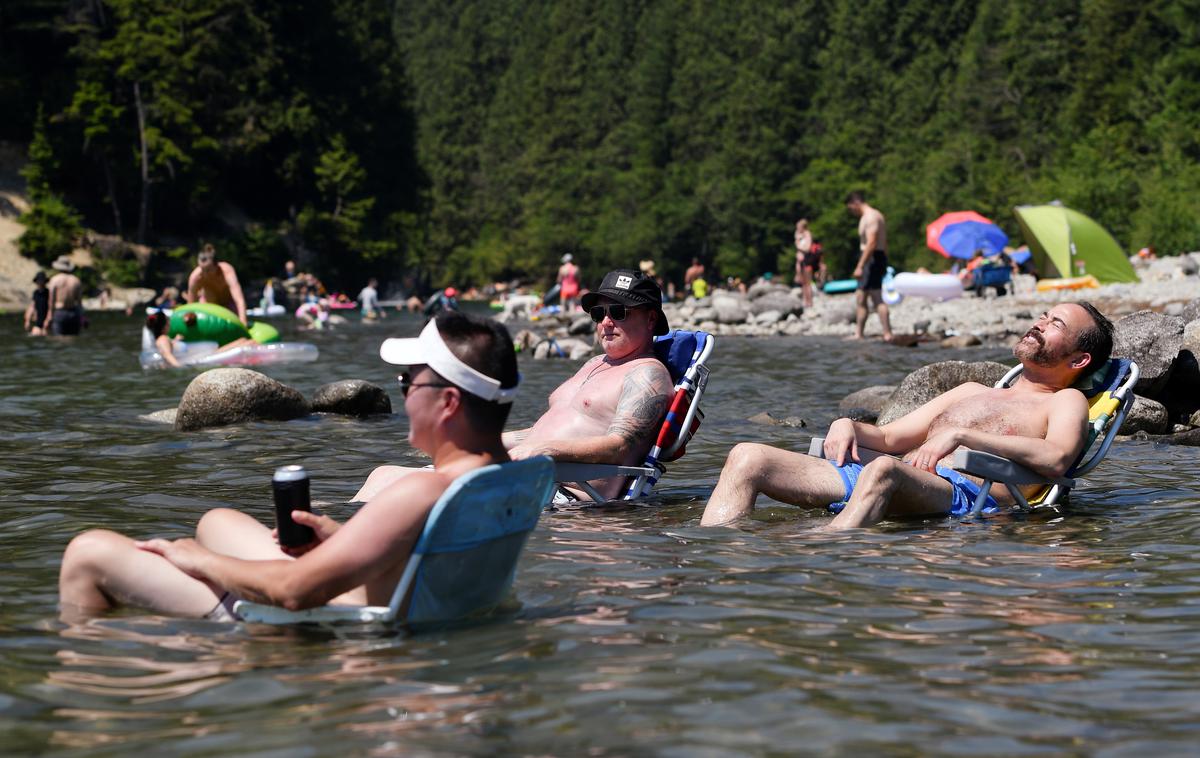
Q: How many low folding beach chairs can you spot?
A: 3